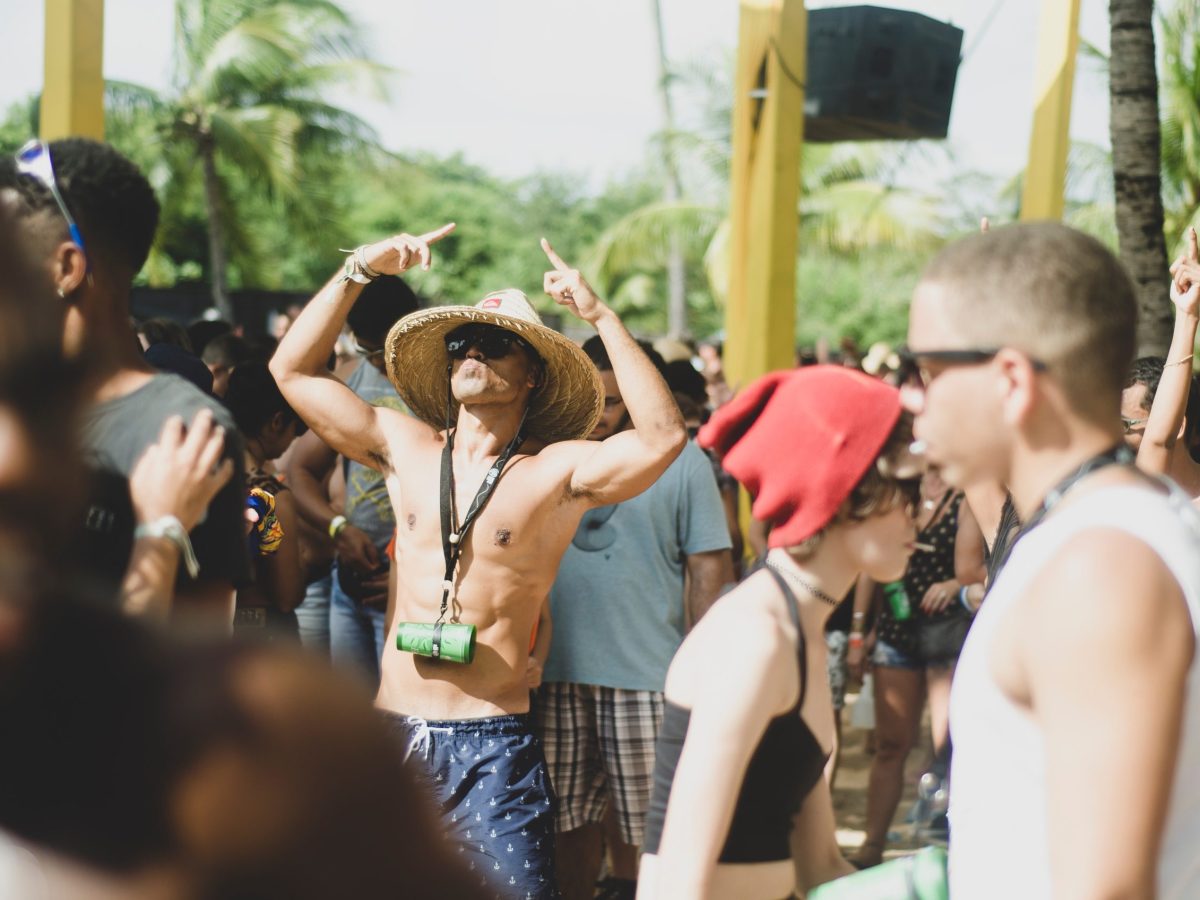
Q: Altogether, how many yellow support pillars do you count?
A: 3